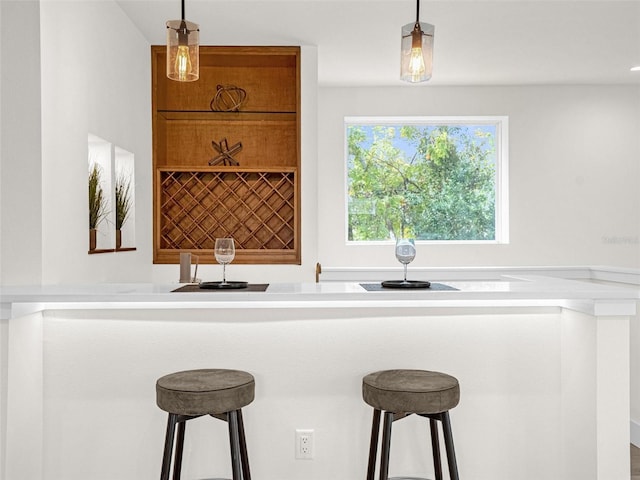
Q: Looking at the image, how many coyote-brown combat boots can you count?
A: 0